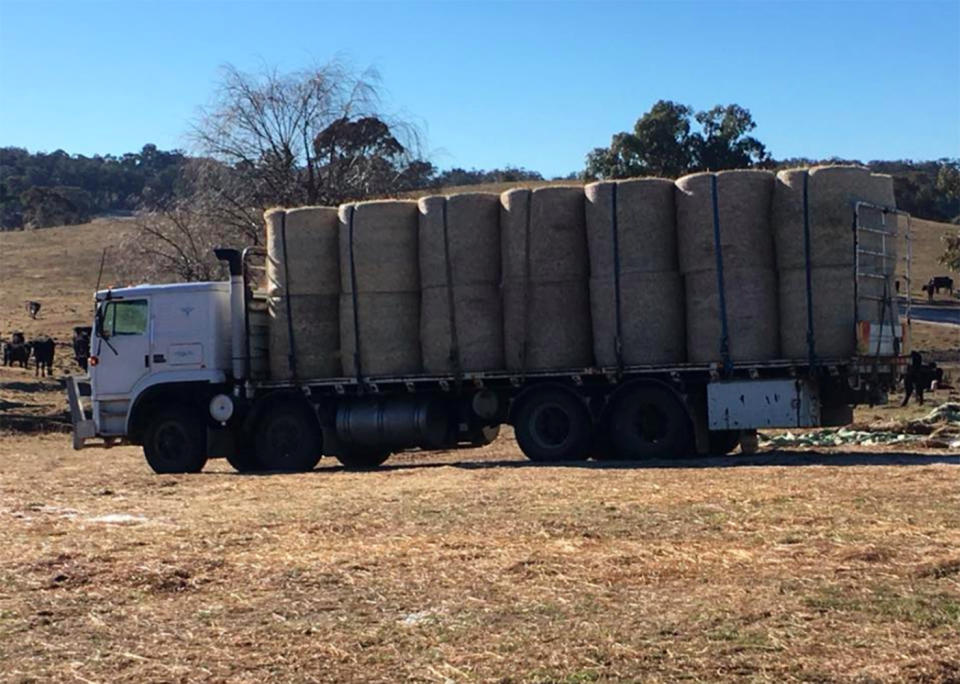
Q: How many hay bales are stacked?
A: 14